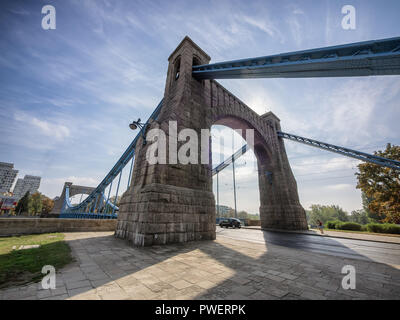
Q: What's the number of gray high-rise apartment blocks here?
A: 2